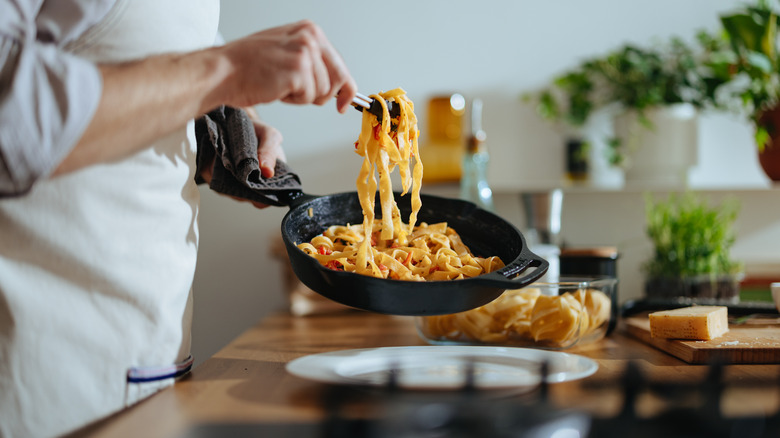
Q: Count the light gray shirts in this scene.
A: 1